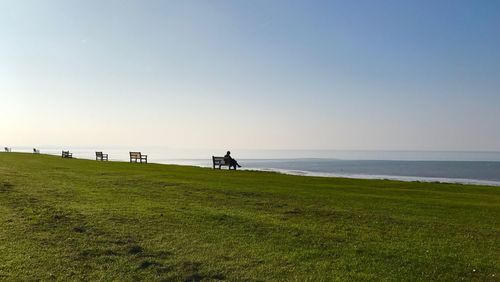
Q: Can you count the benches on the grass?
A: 6